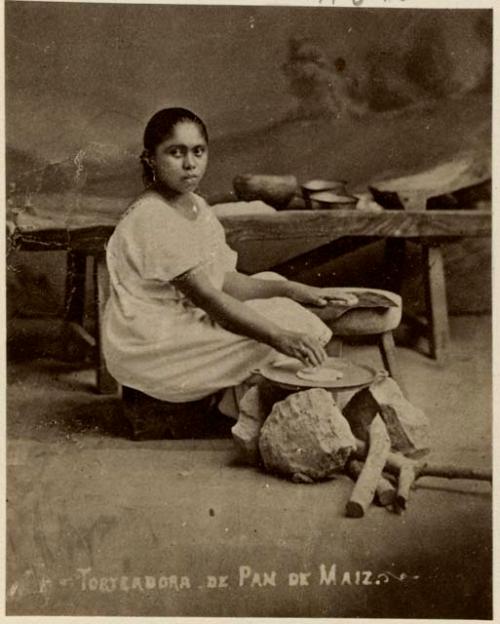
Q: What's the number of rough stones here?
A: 3